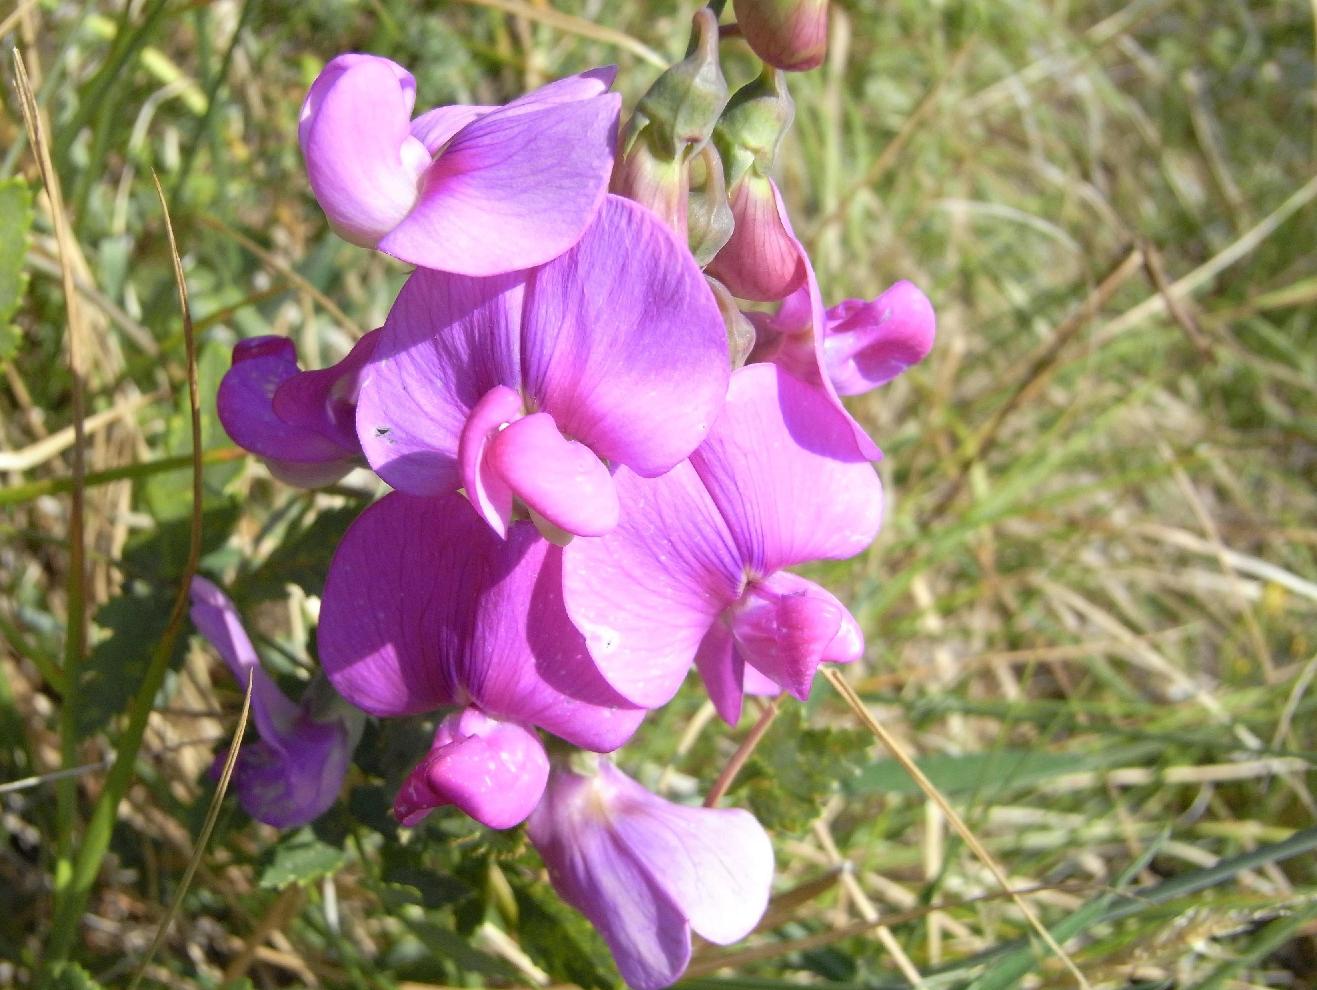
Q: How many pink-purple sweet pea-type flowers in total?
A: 8